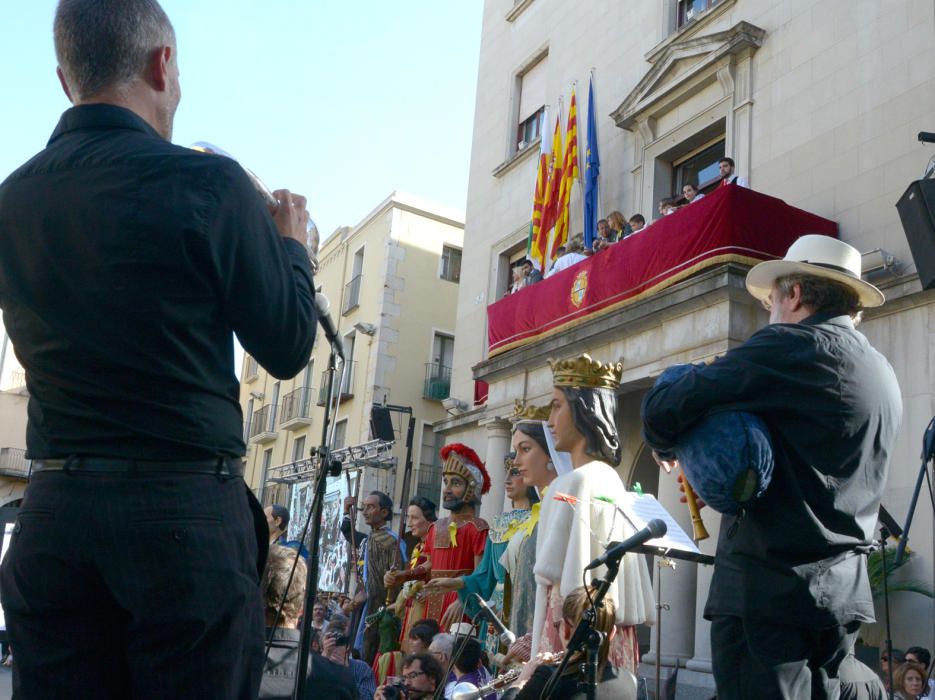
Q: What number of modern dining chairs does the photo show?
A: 0